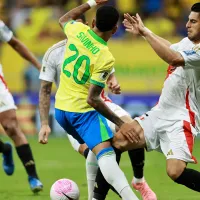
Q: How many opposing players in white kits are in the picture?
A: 3